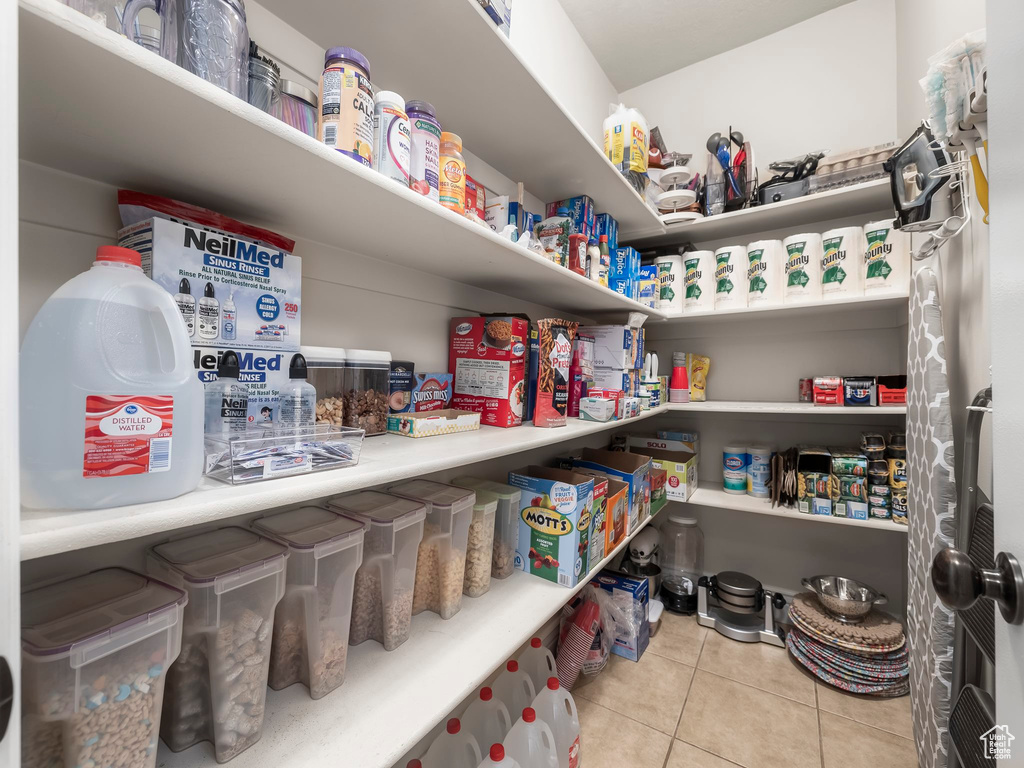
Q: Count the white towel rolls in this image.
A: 7